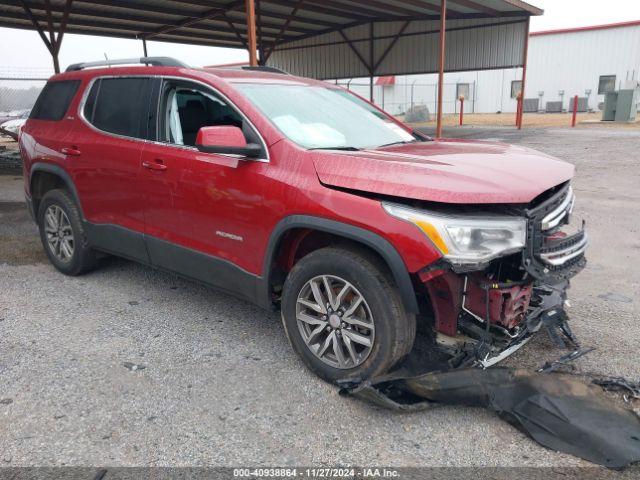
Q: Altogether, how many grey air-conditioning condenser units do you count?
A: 3